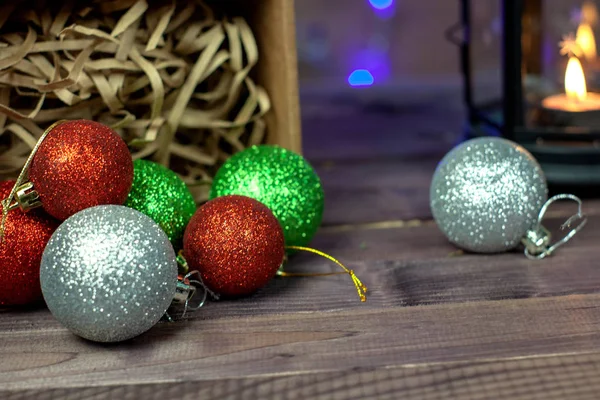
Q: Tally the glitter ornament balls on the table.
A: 7